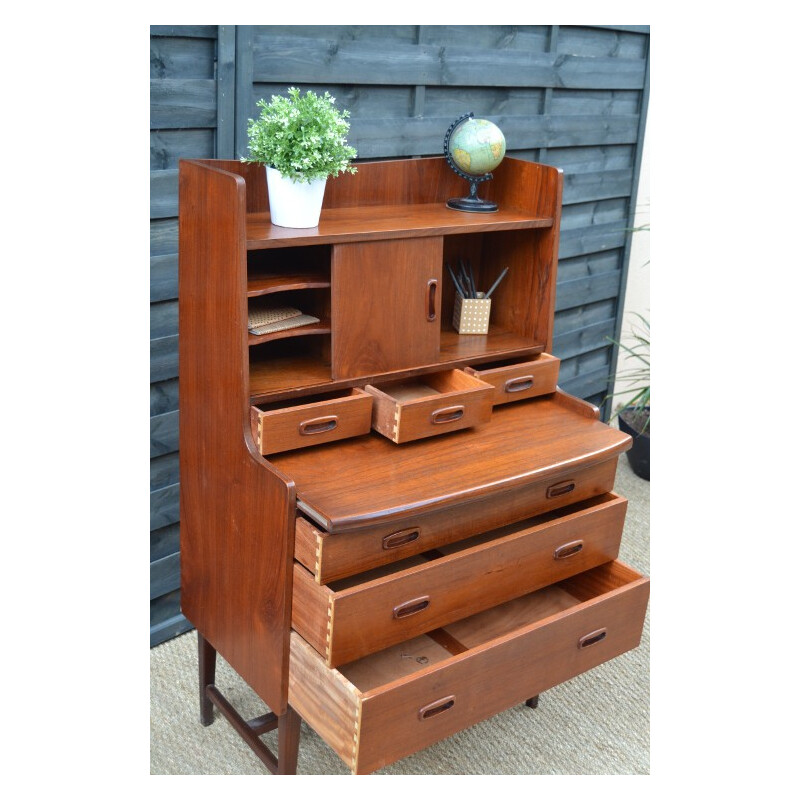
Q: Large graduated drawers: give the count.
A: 3